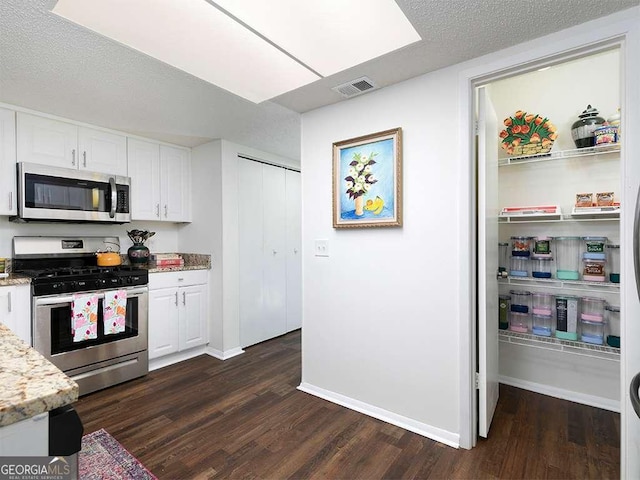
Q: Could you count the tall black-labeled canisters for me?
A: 1